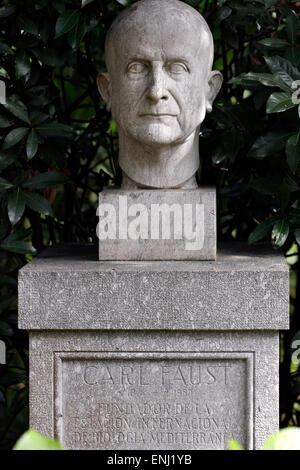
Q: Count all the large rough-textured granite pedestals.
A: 1